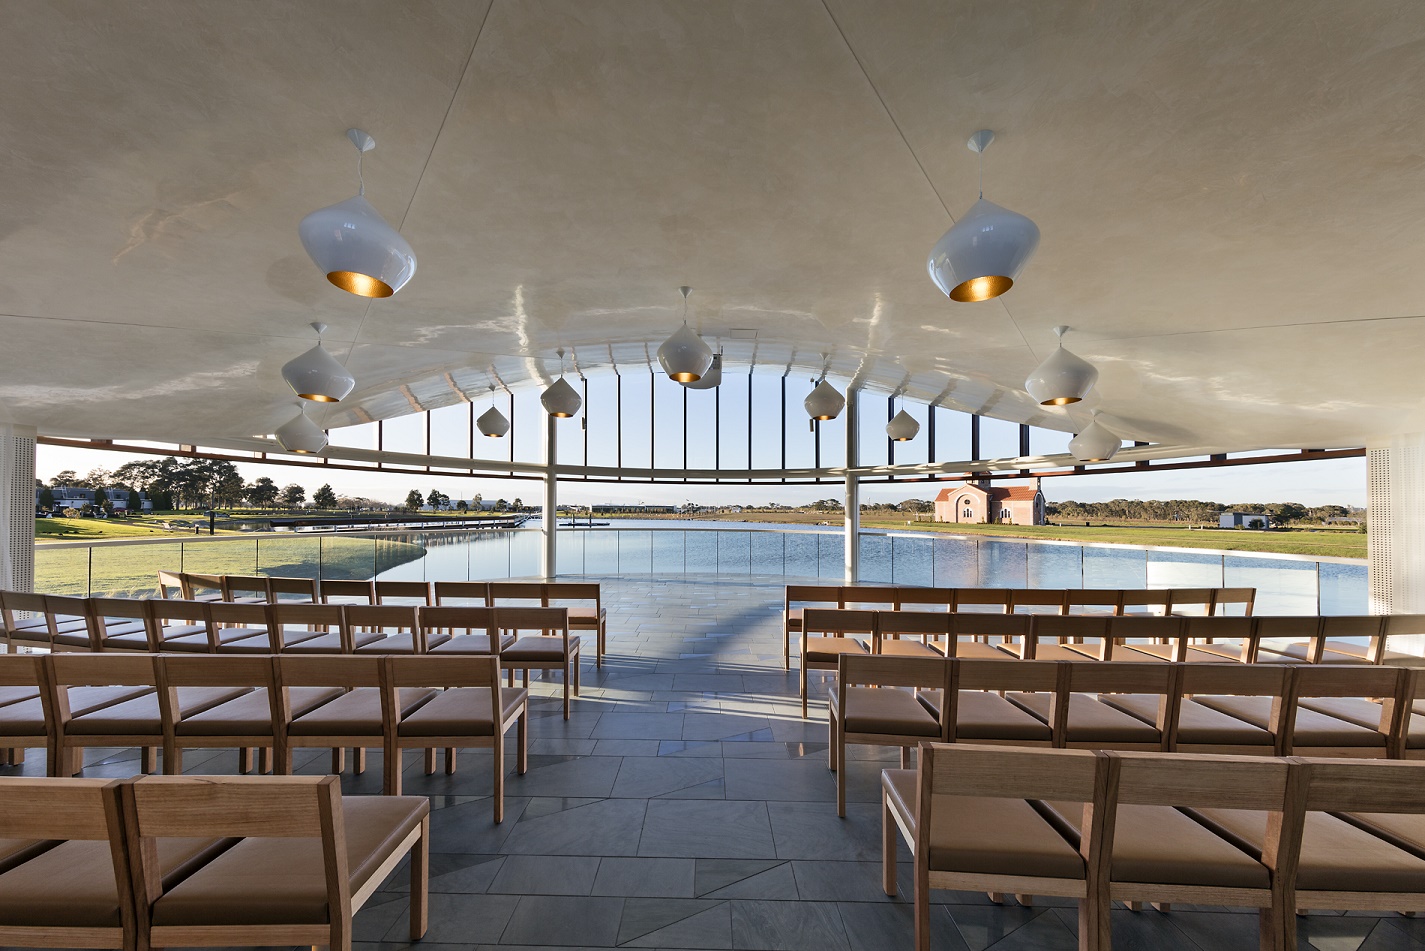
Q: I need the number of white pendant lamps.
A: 11